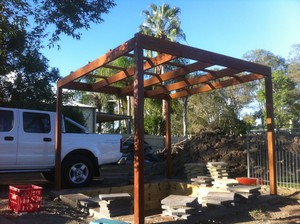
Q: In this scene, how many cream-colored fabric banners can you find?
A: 0